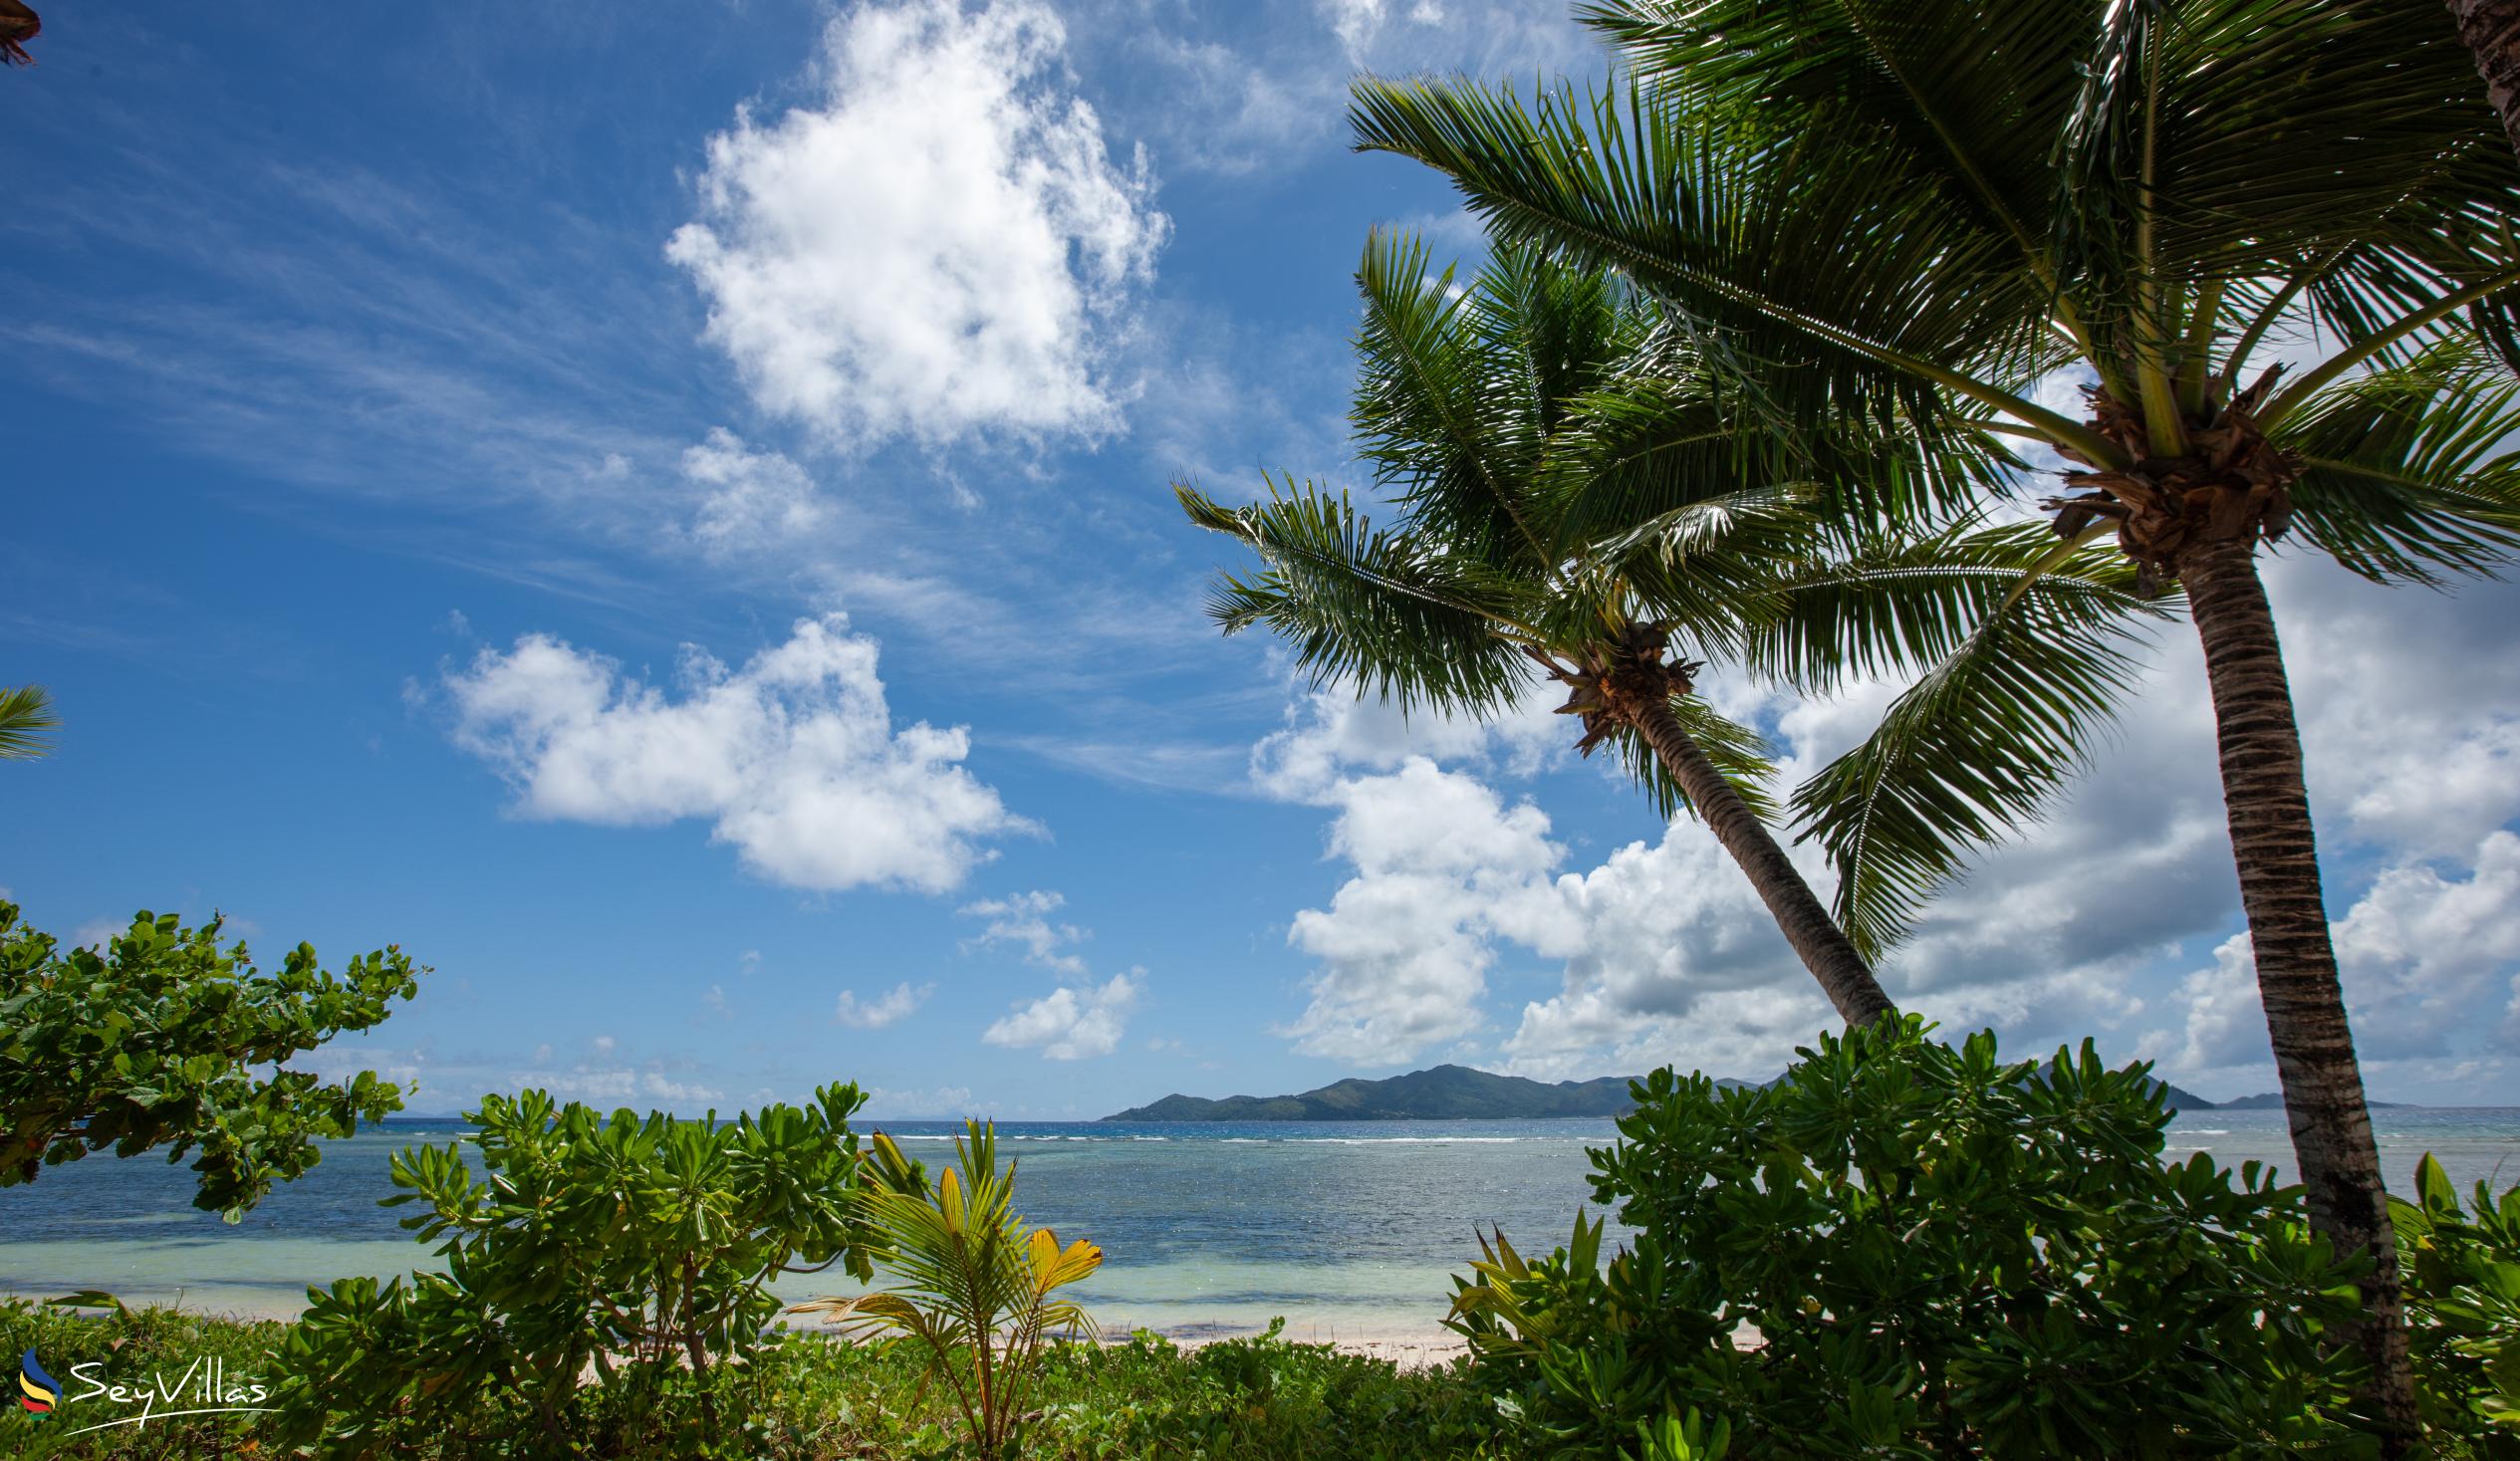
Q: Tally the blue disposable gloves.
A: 0